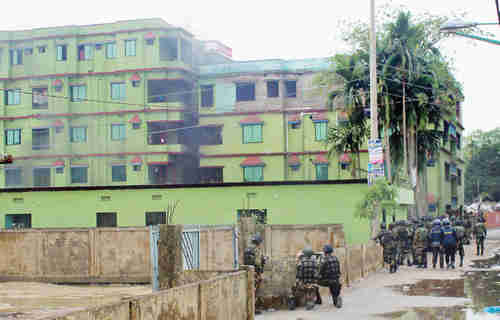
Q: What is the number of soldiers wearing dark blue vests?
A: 2